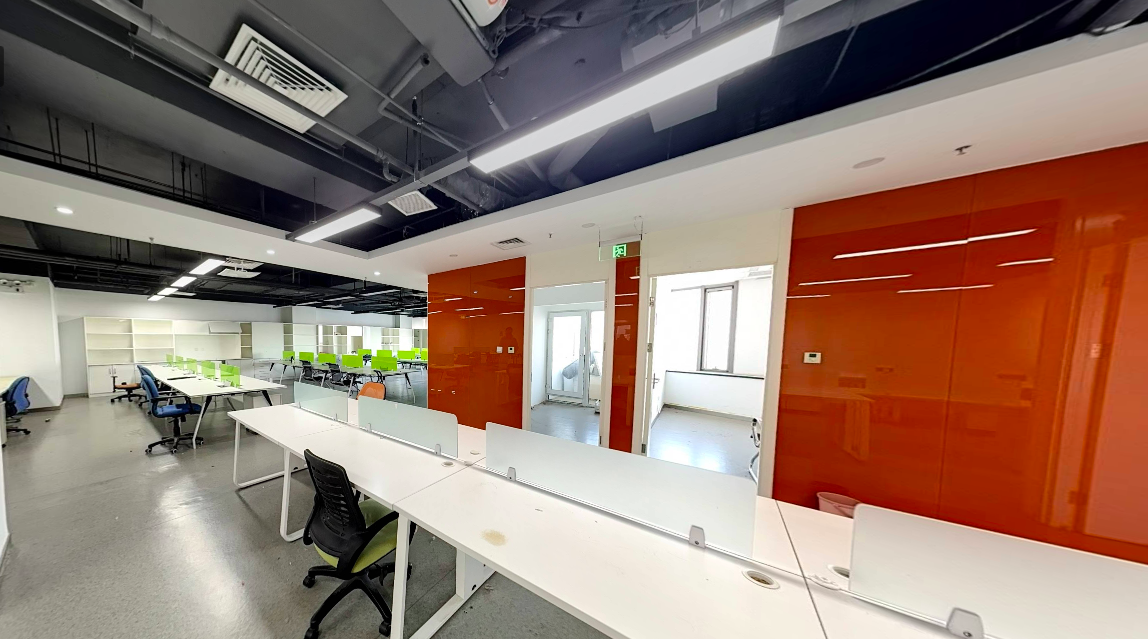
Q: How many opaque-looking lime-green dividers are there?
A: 11